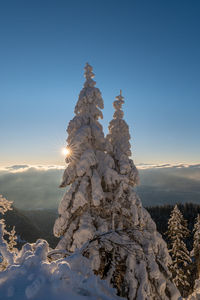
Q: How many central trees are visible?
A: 2